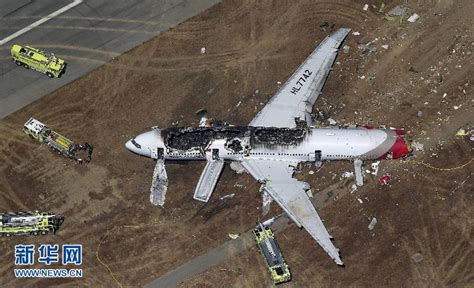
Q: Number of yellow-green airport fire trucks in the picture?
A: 4